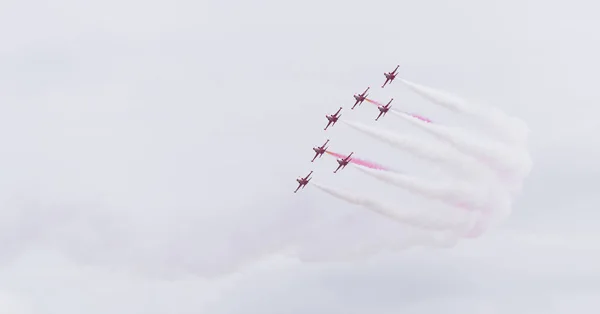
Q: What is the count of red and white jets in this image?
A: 7